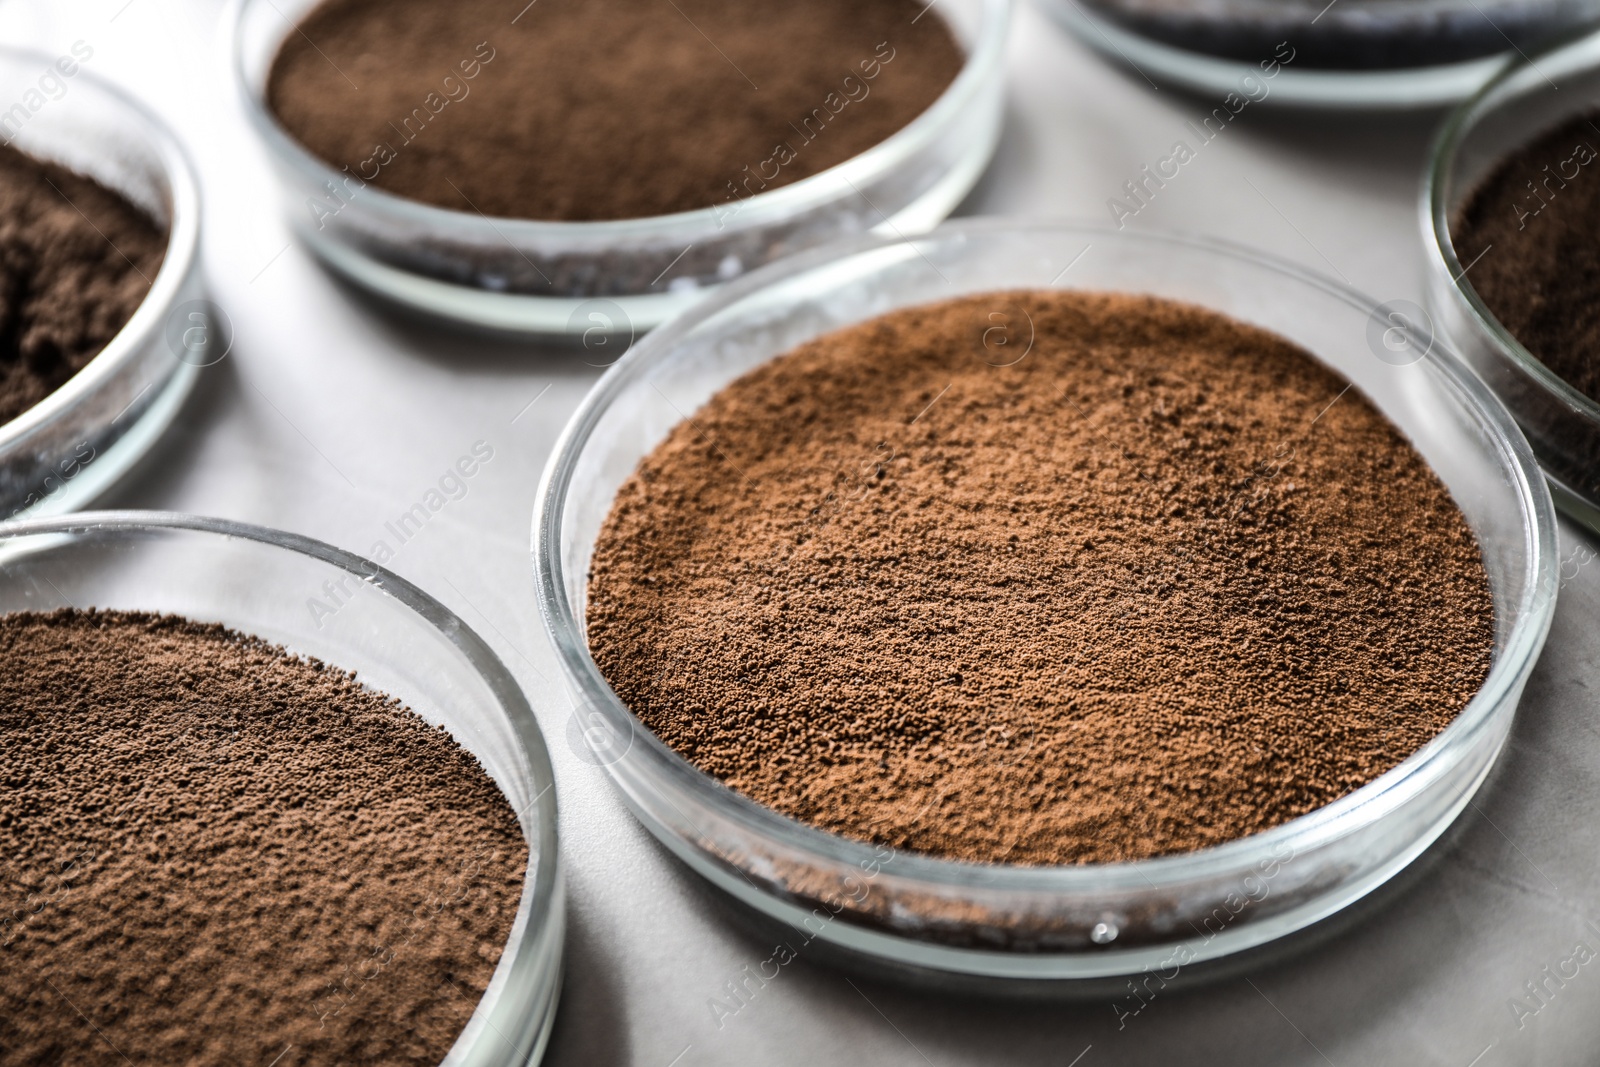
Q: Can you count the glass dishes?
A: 6